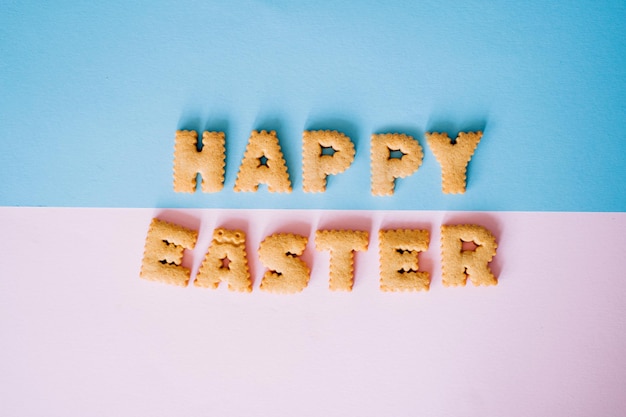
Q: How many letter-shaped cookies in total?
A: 11